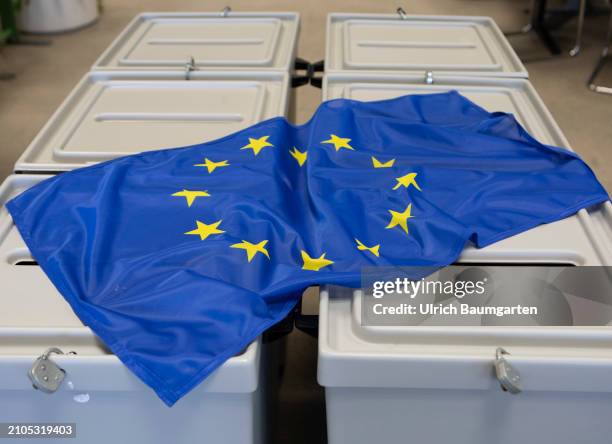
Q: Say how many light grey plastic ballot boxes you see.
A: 6